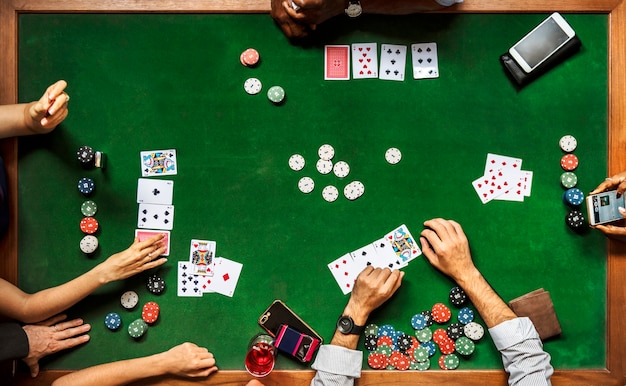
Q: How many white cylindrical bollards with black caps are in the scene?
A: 0